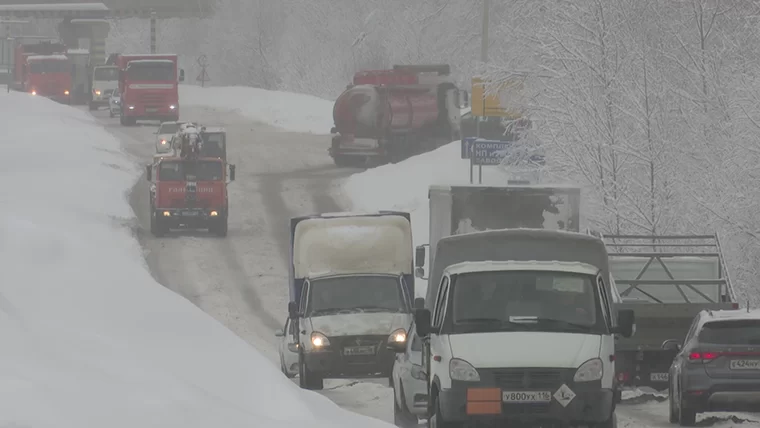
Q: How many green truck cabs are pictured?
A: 0